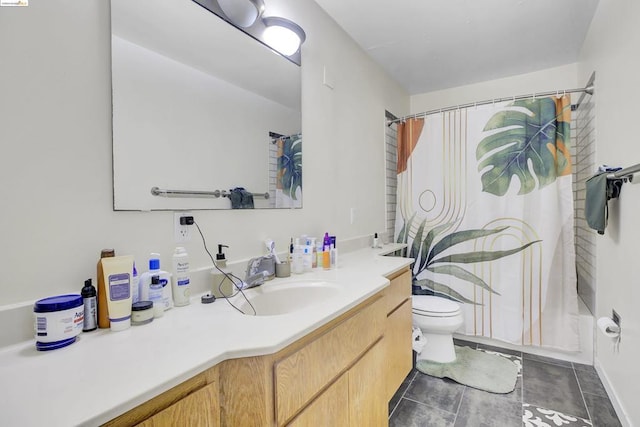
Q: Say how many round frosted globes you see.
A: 2